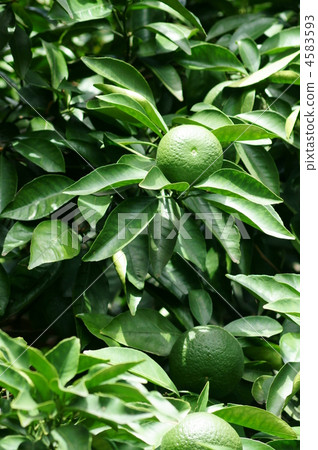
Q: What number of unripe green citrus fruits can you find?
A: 3